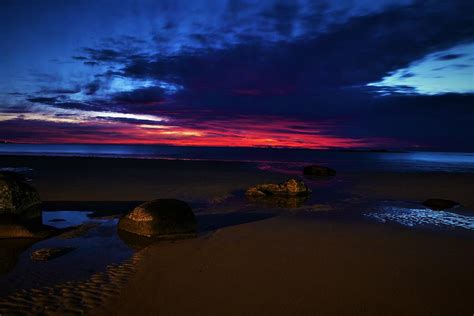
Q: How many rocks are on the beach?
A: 6